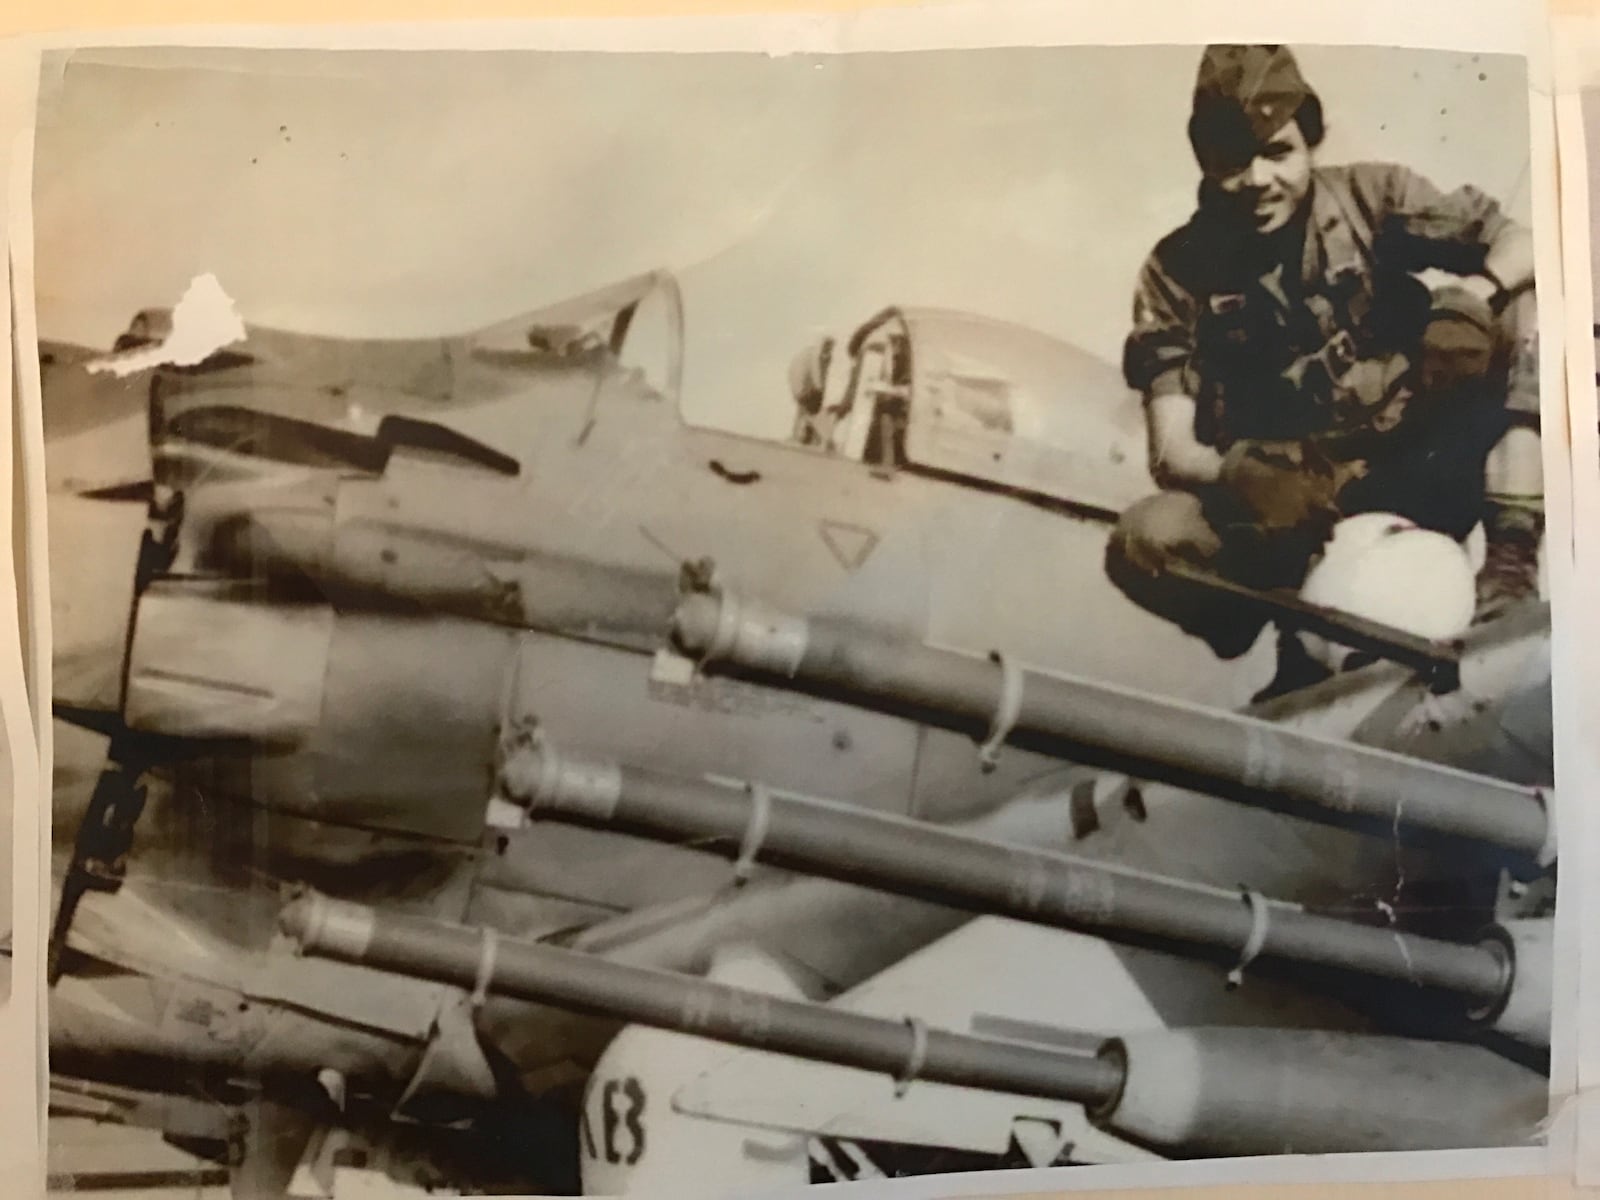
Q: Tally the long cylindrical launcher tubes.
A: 3